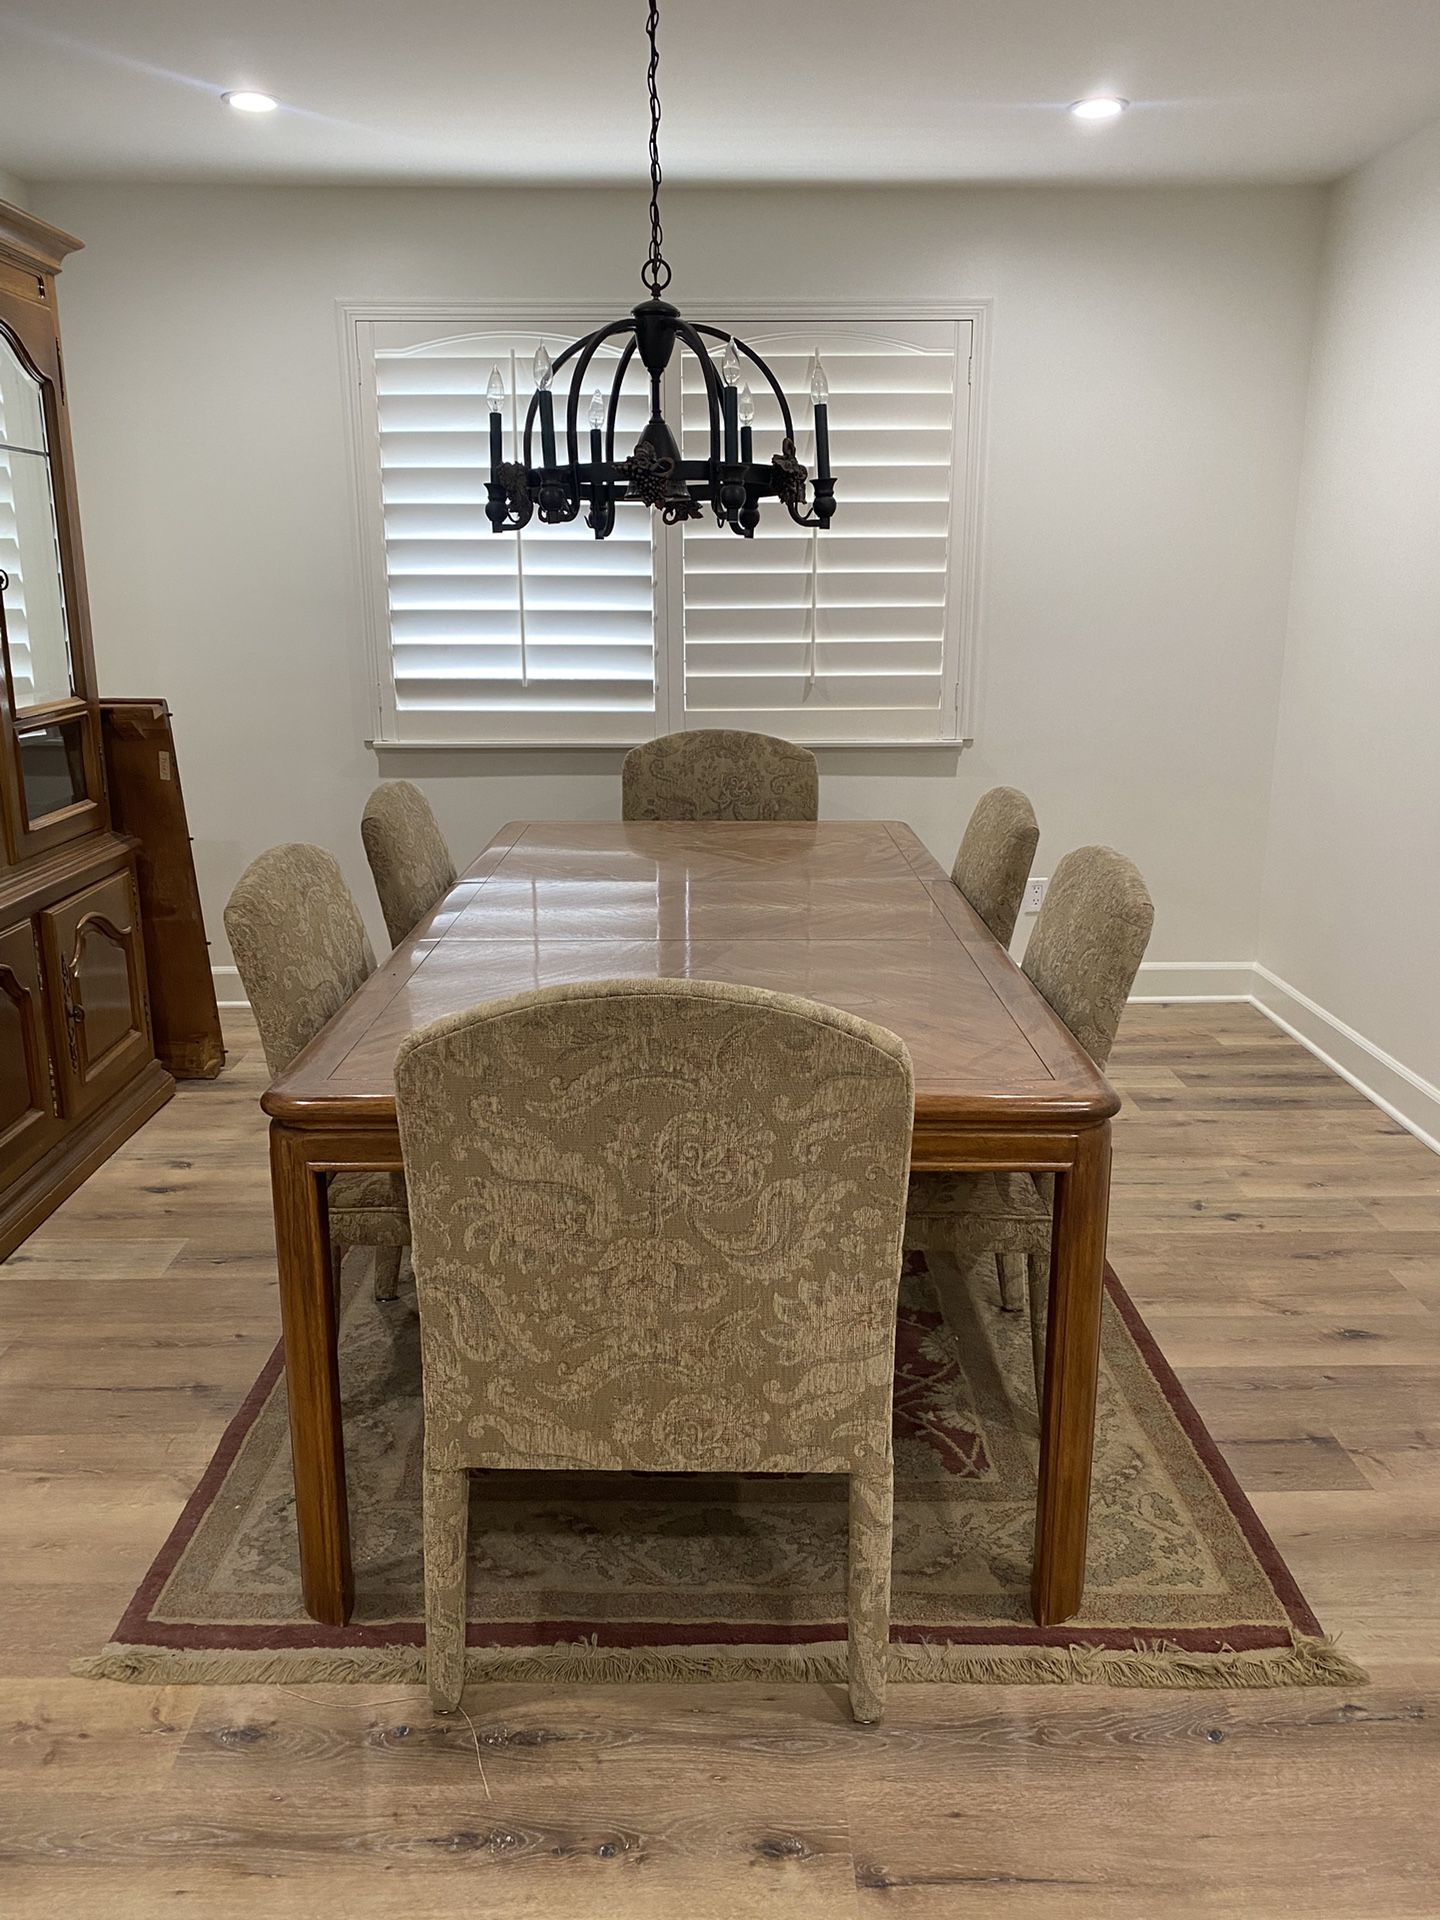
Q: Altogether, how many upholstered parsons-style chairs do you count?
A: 6